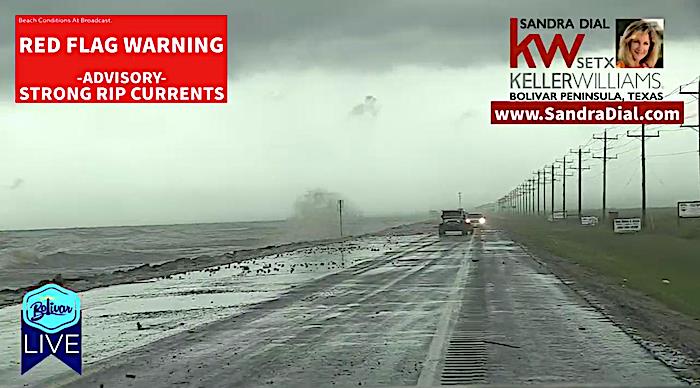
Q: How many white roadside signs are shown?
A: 4